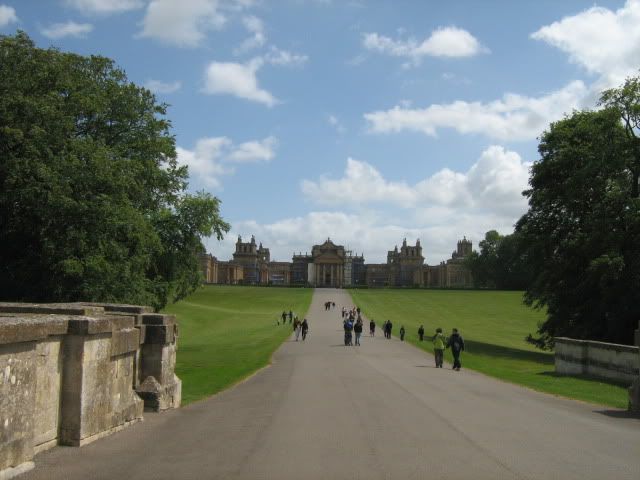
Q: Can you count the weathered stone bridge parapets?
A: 2